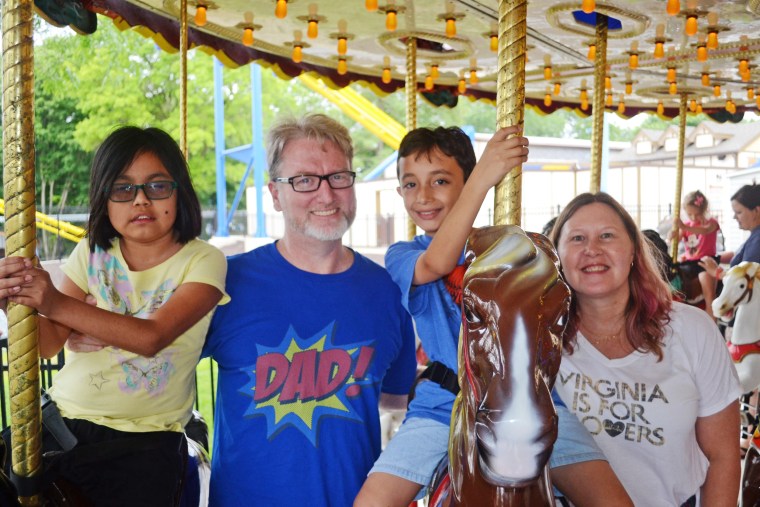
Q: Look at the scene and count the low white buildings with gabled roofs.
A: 1